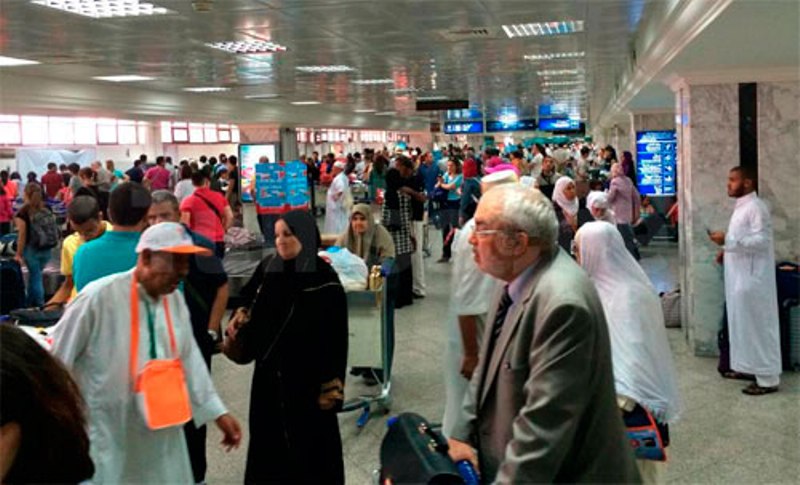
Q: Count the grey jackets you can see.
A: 1